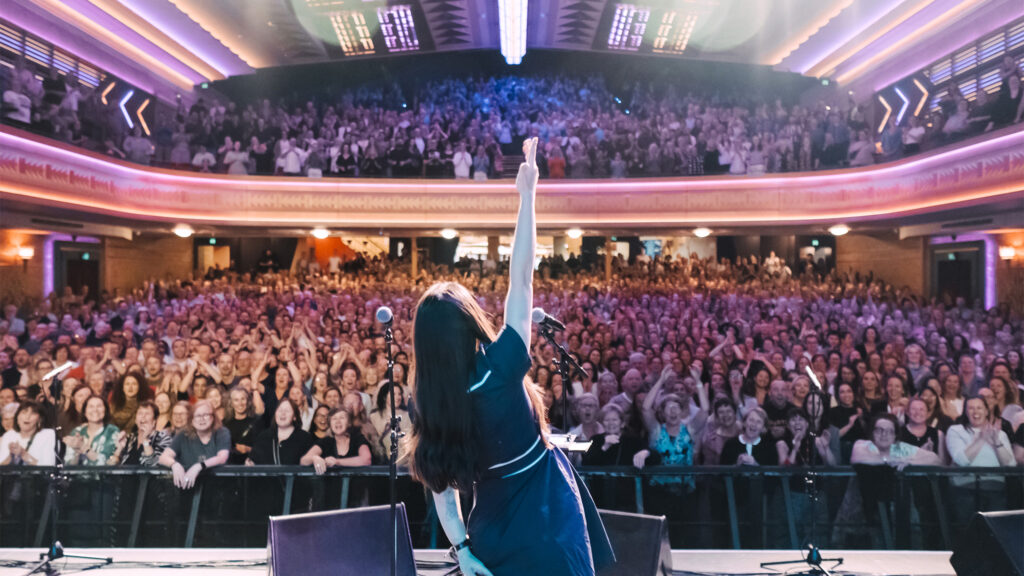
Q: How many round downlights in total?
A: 6